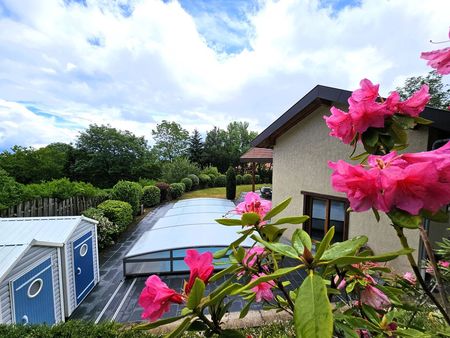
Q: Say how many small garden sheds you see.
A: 2